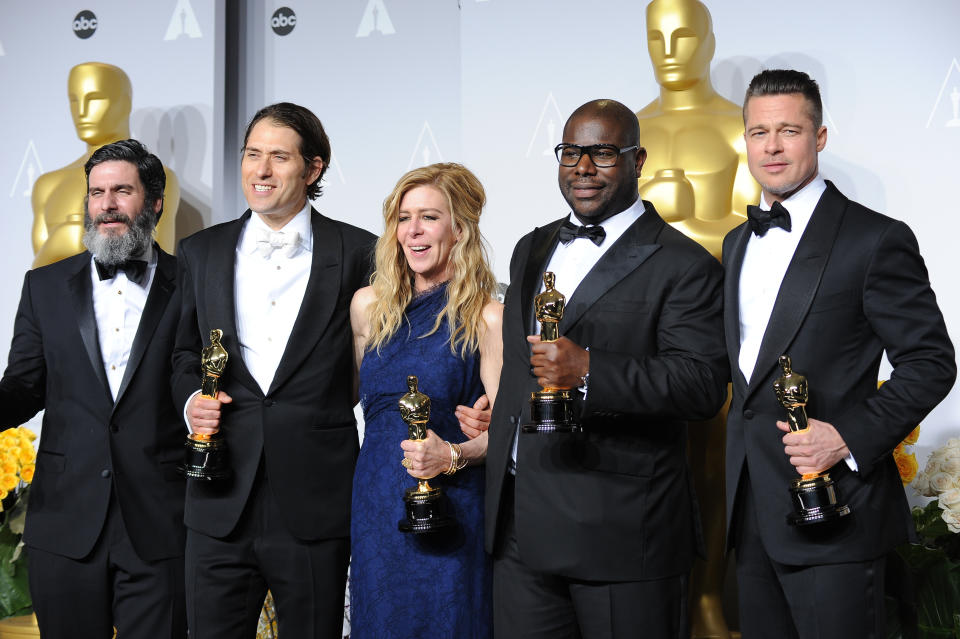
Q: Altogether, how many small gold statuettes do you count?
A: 4